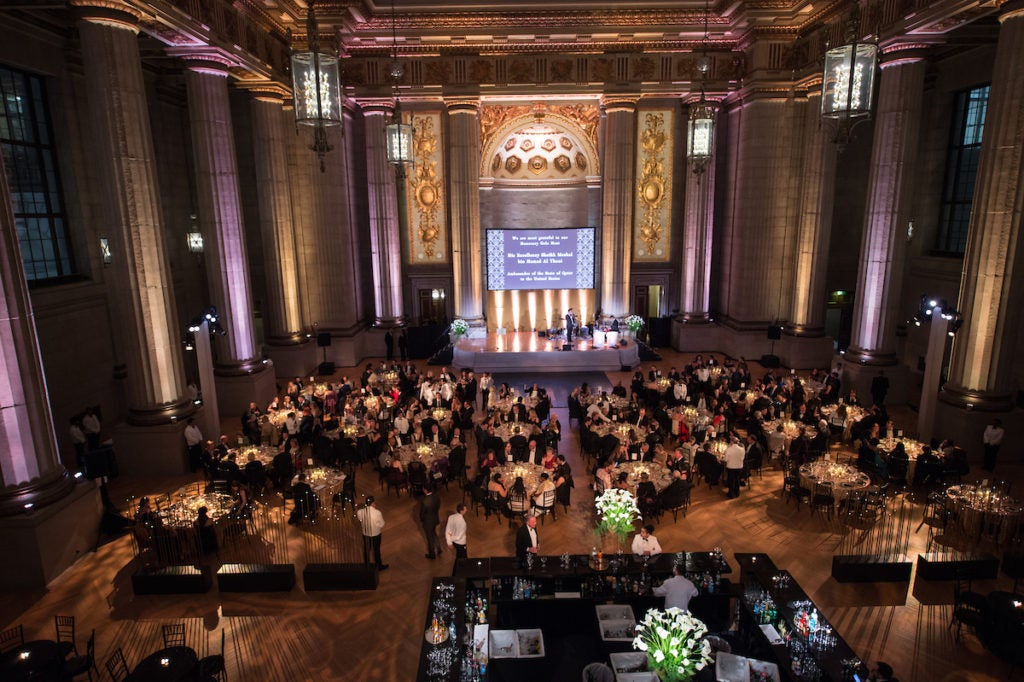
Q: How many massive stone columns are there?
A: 11